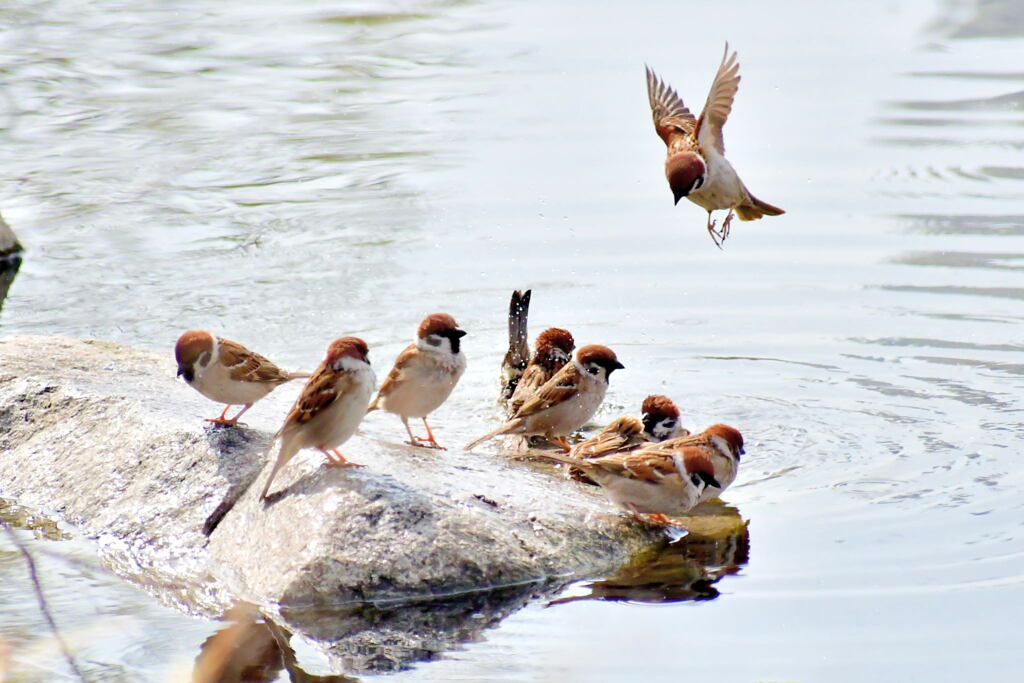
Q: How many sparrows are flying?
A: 1